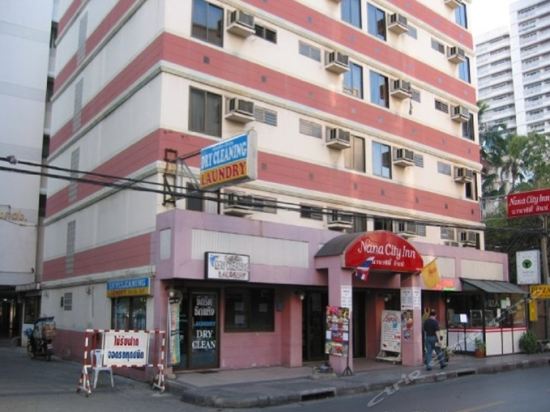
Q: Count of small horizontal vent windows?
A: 14